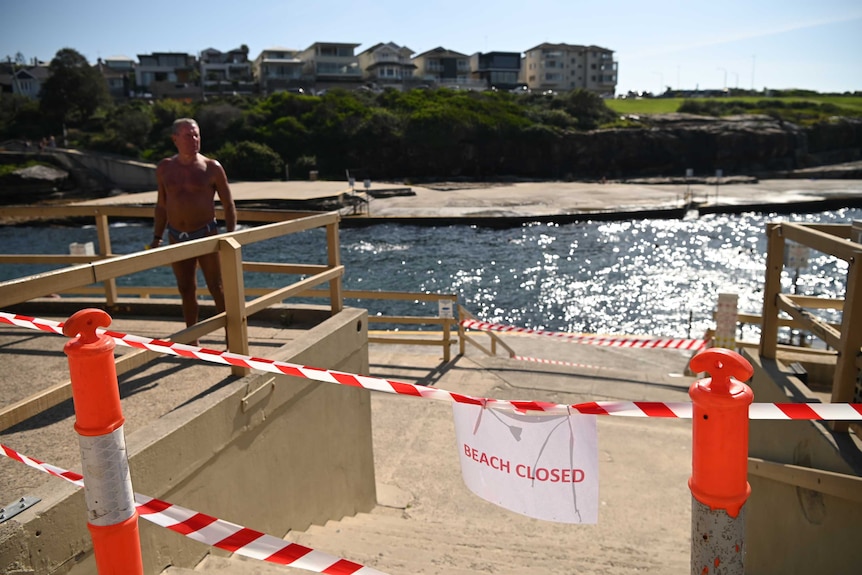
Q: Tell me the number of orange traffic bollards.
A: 2